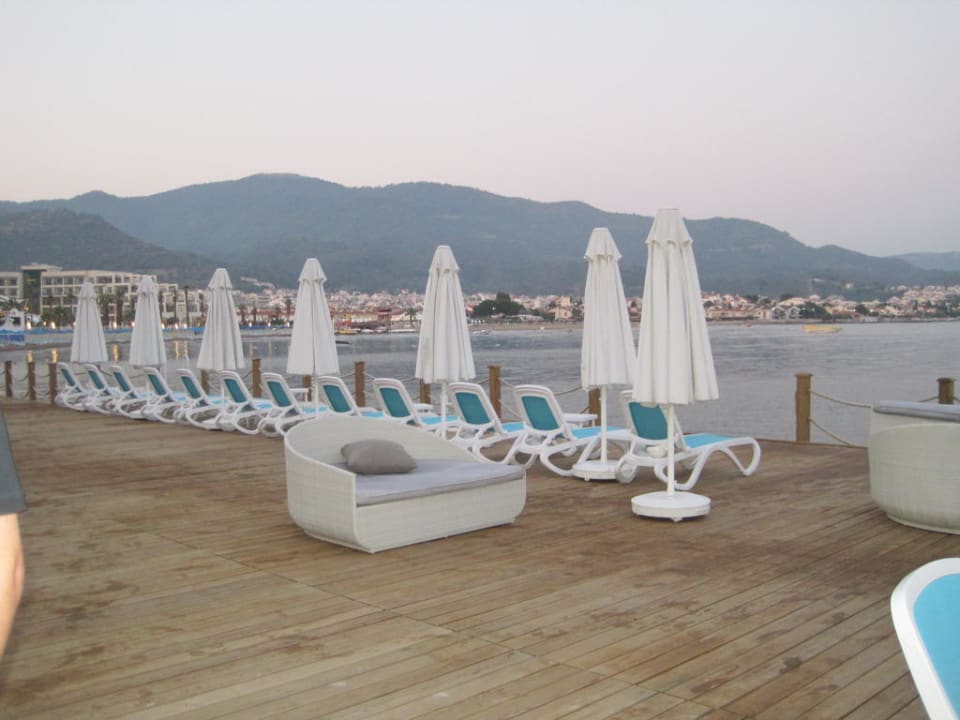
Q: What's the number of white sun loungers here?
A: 13